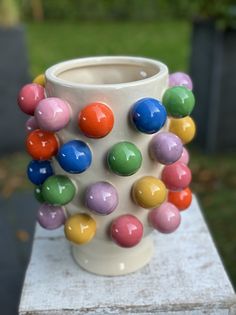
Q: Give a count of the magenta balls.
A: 3